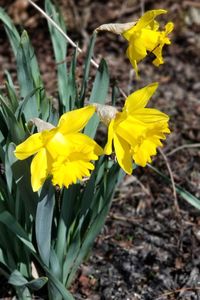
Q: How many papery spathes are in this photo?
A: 3